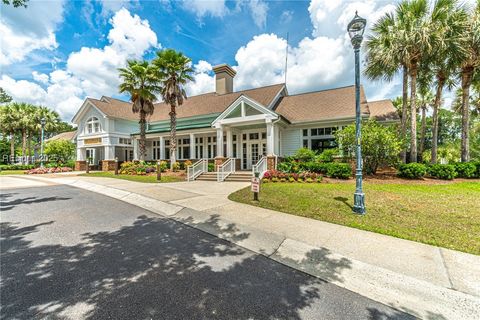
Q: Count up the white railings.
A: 3